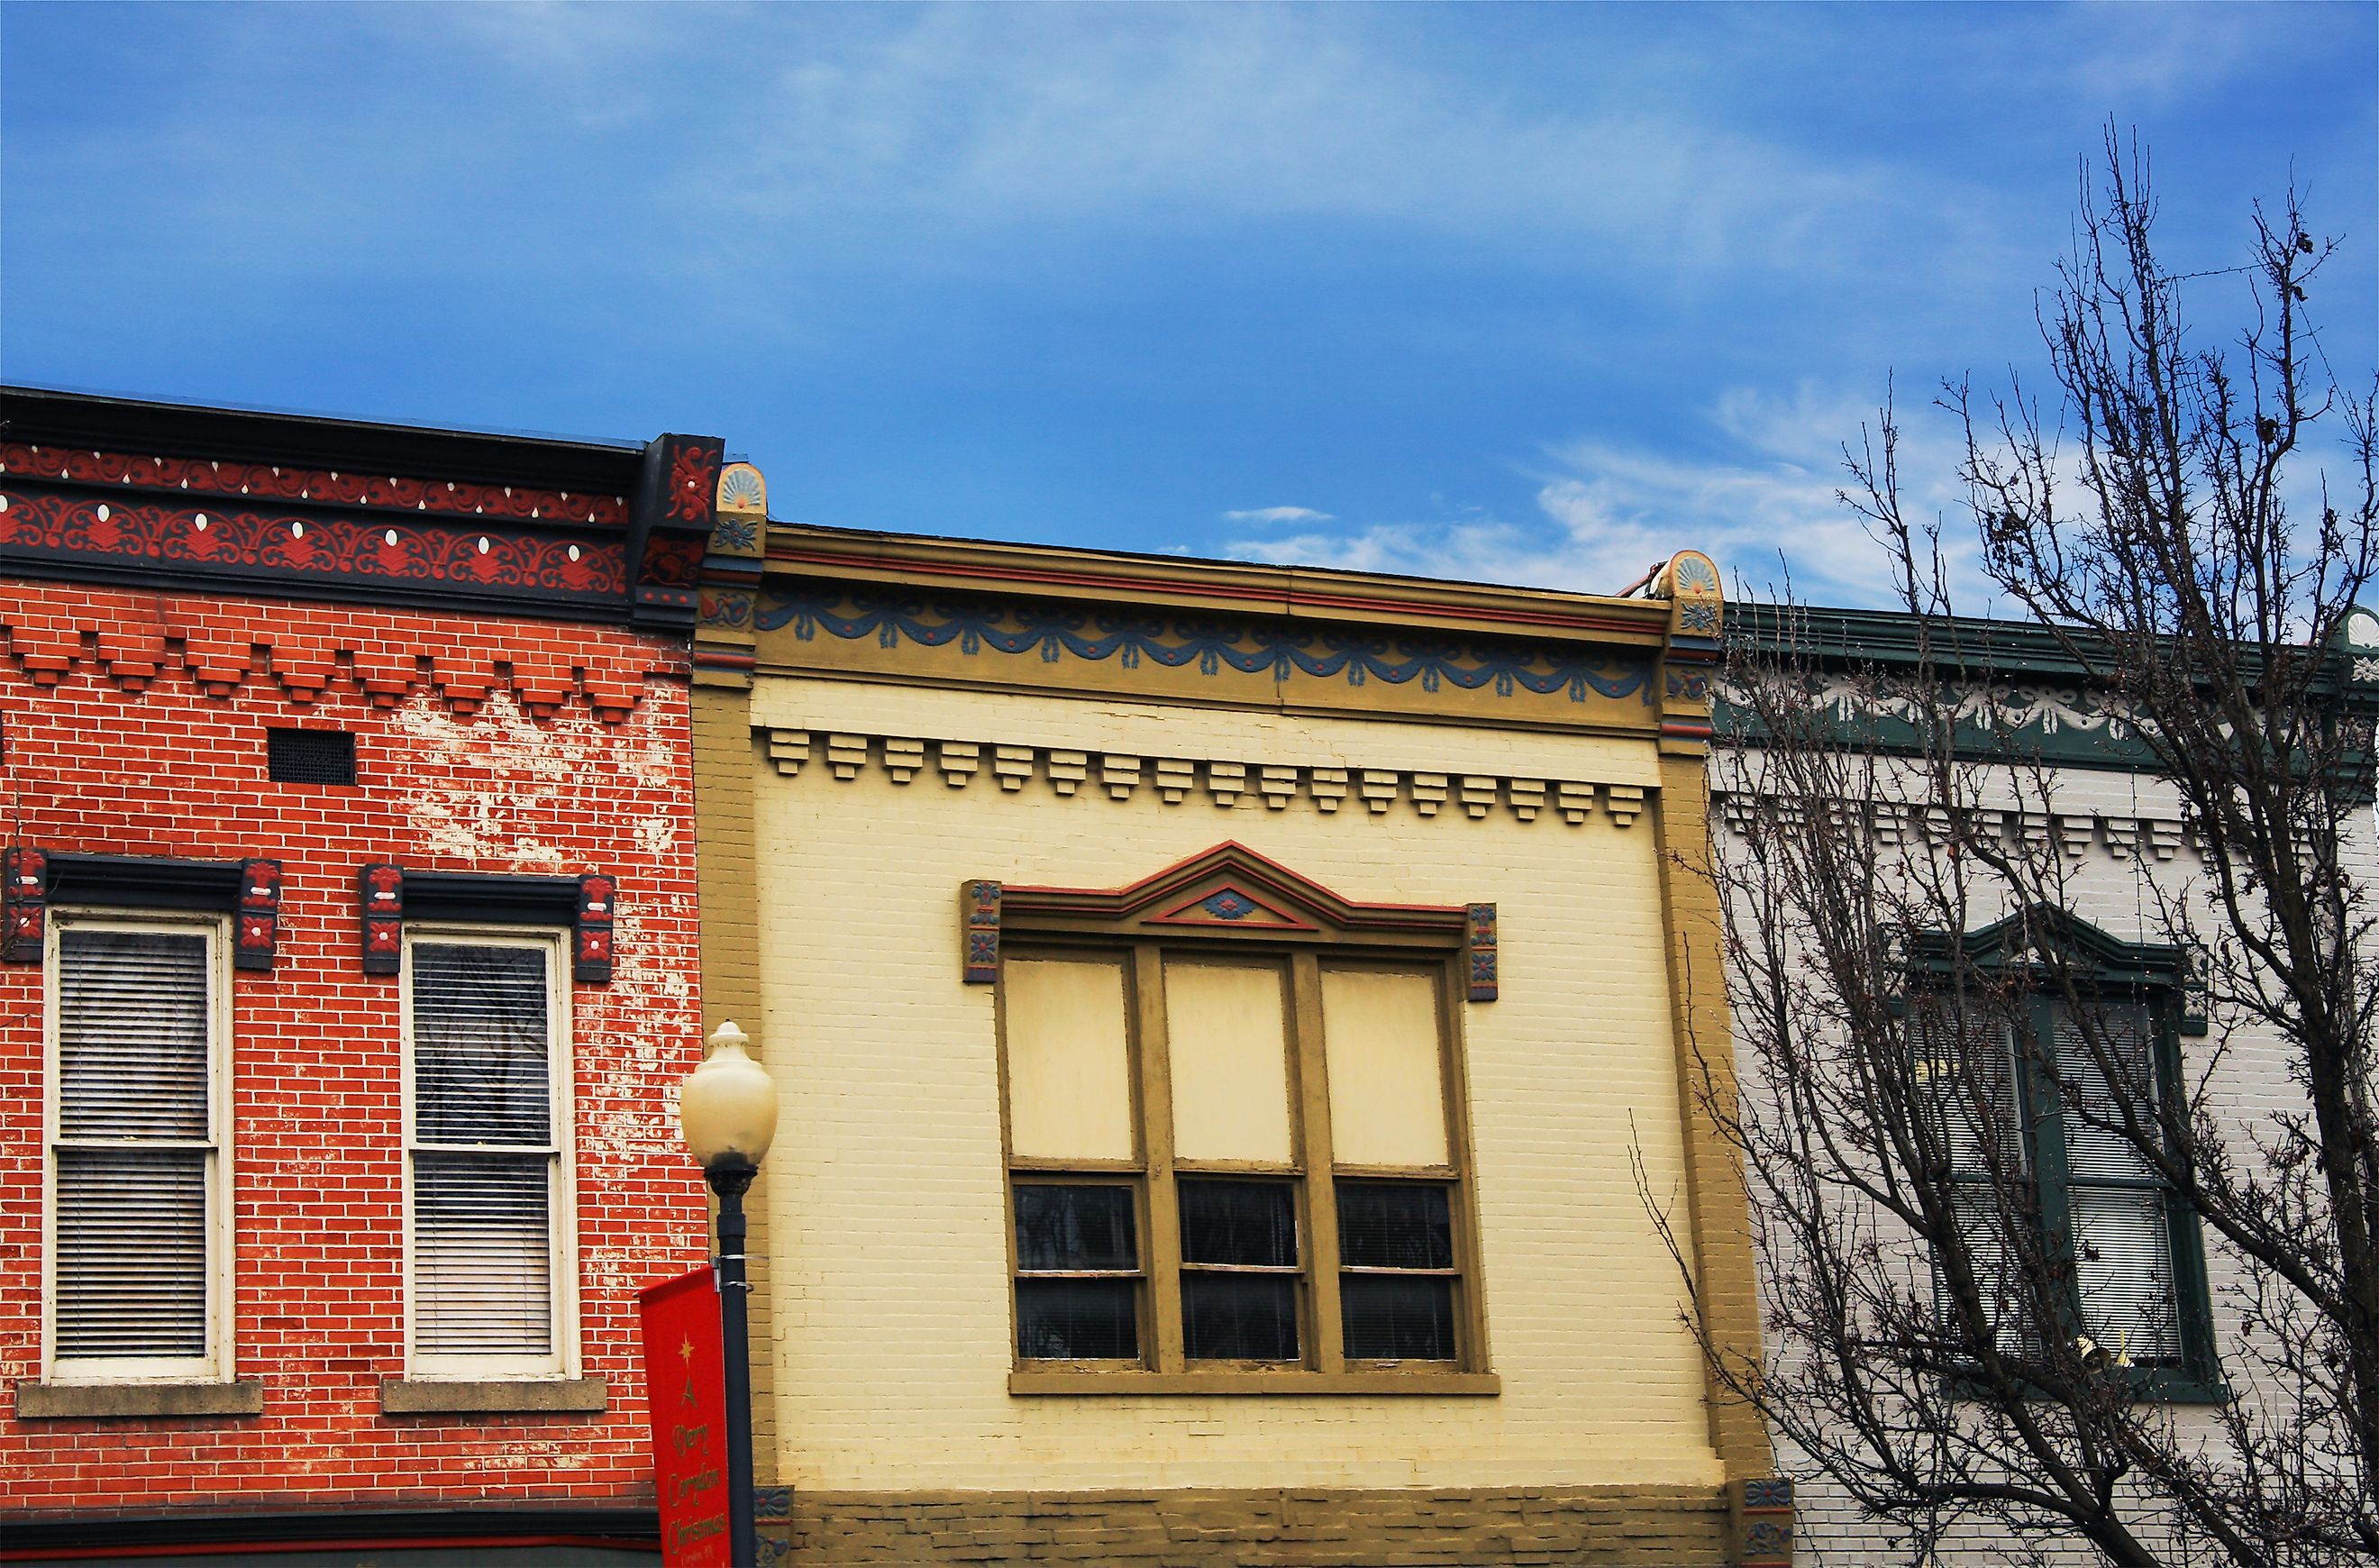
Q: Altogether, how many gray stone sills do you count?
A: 2